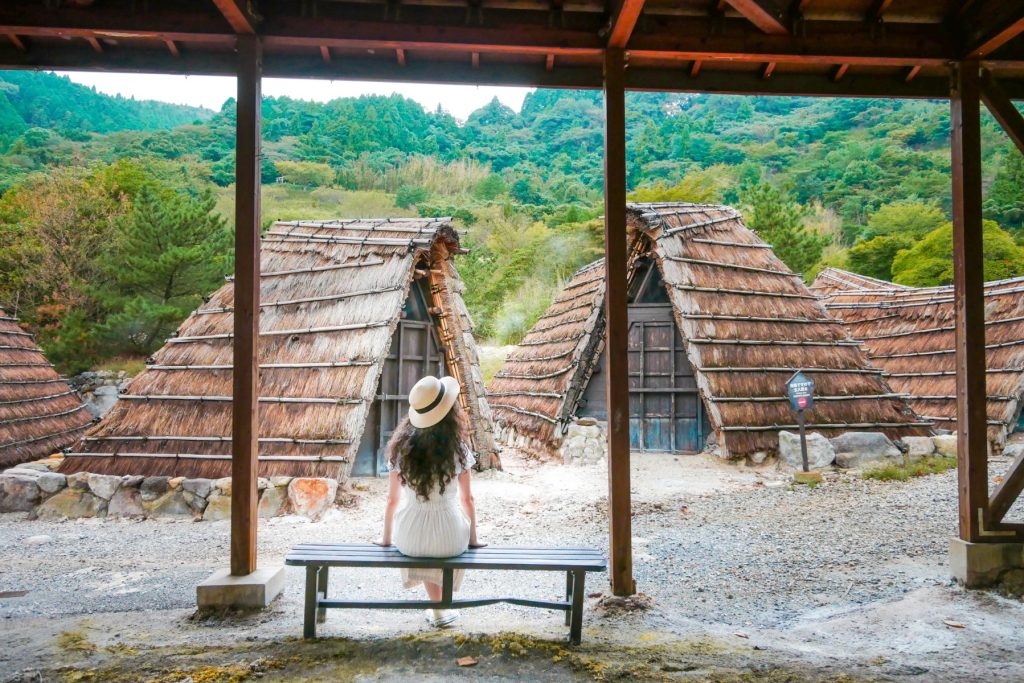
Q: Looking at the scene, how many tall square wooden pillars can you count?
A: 3